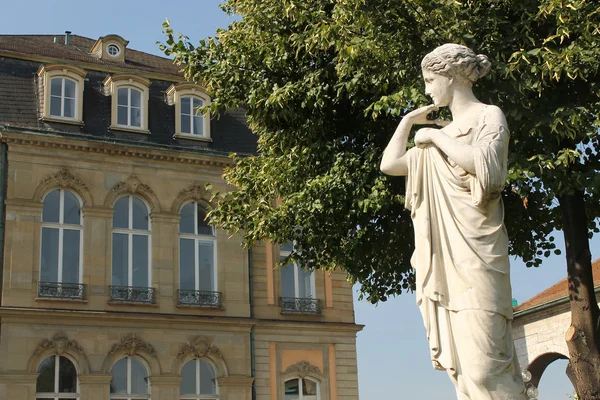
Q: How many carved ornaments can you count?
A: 7